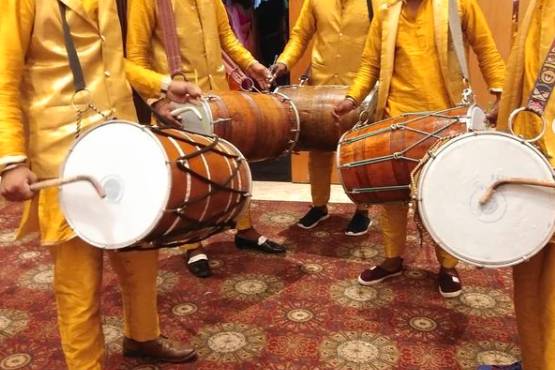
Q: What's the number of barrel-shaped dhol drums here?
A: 5